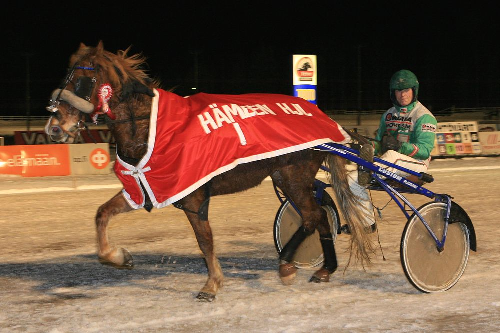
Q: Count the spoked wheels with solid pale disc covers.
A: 2